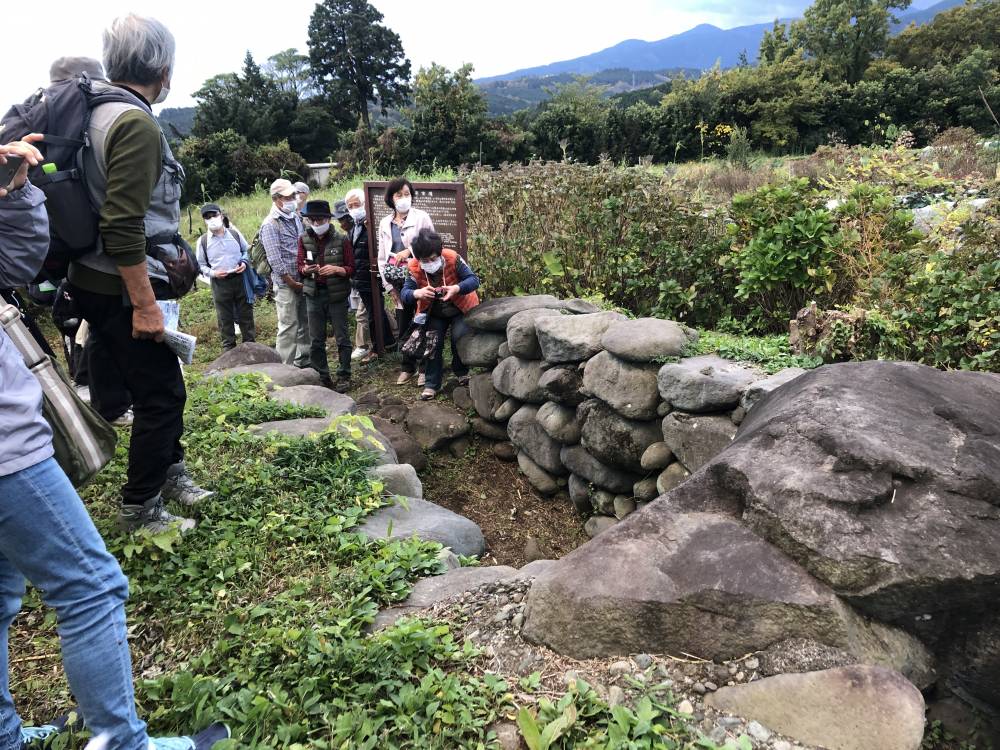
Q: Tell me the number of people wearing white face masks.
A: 7